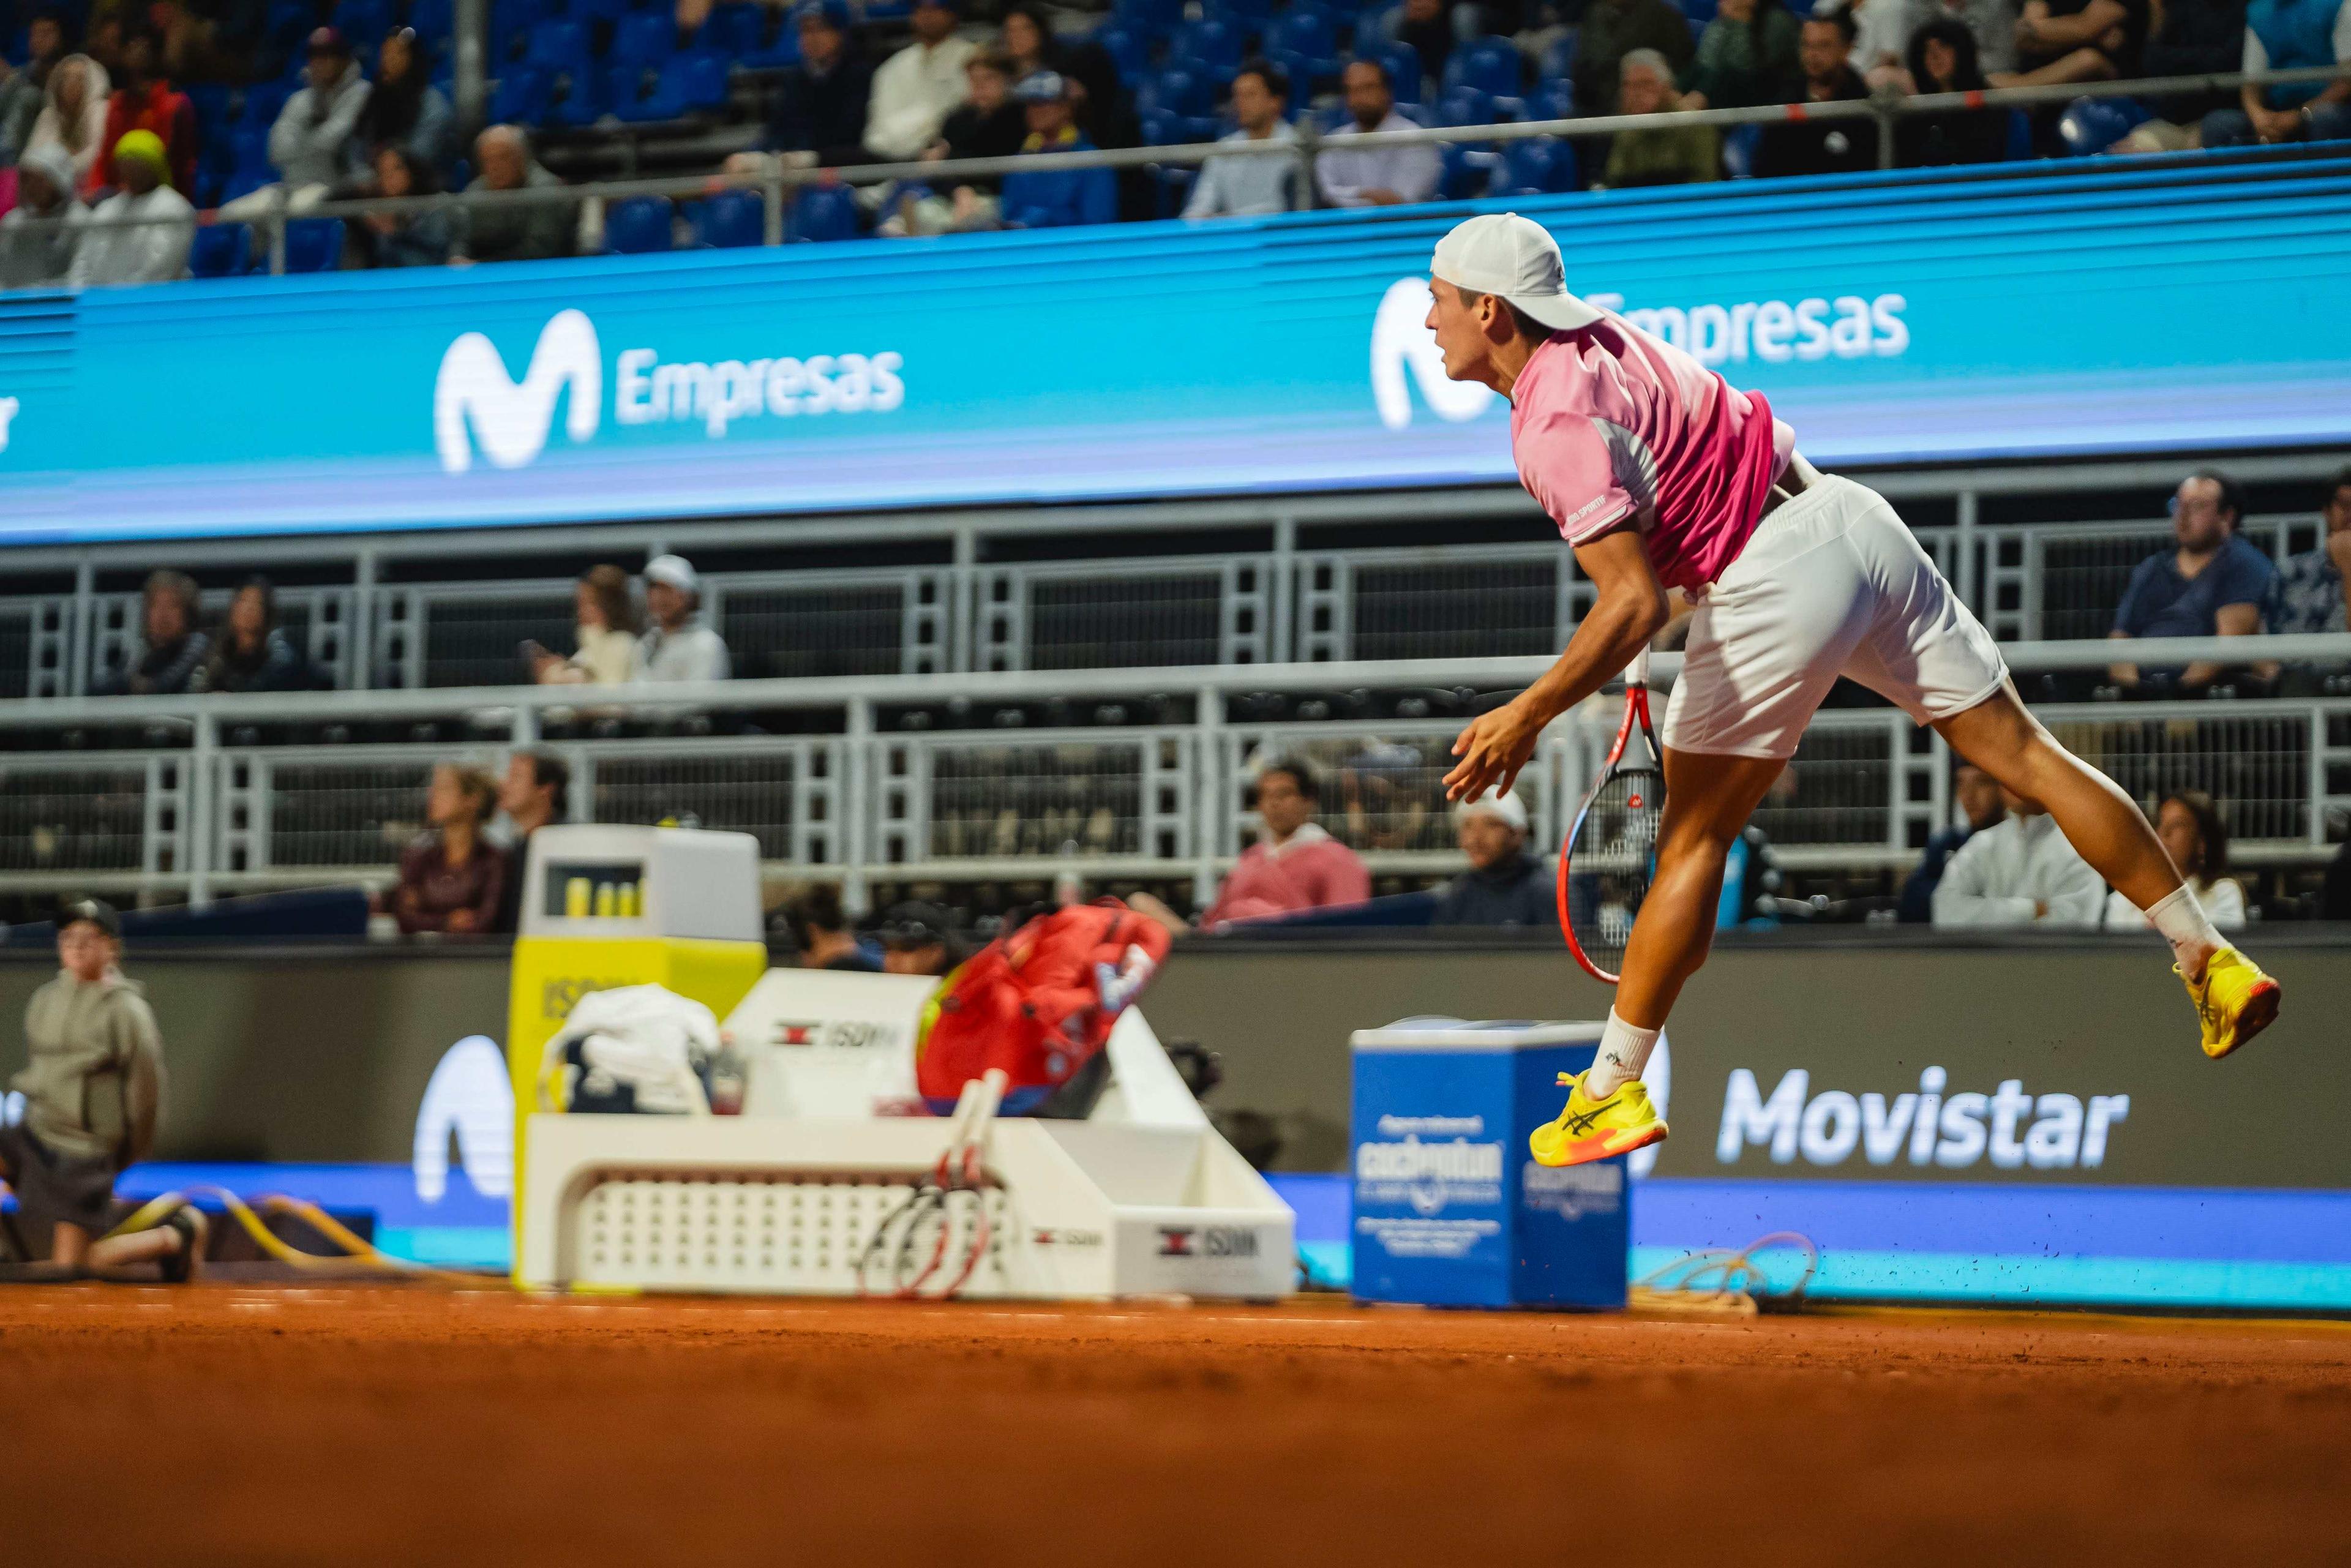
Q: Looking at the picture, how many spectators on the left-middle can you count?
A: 6